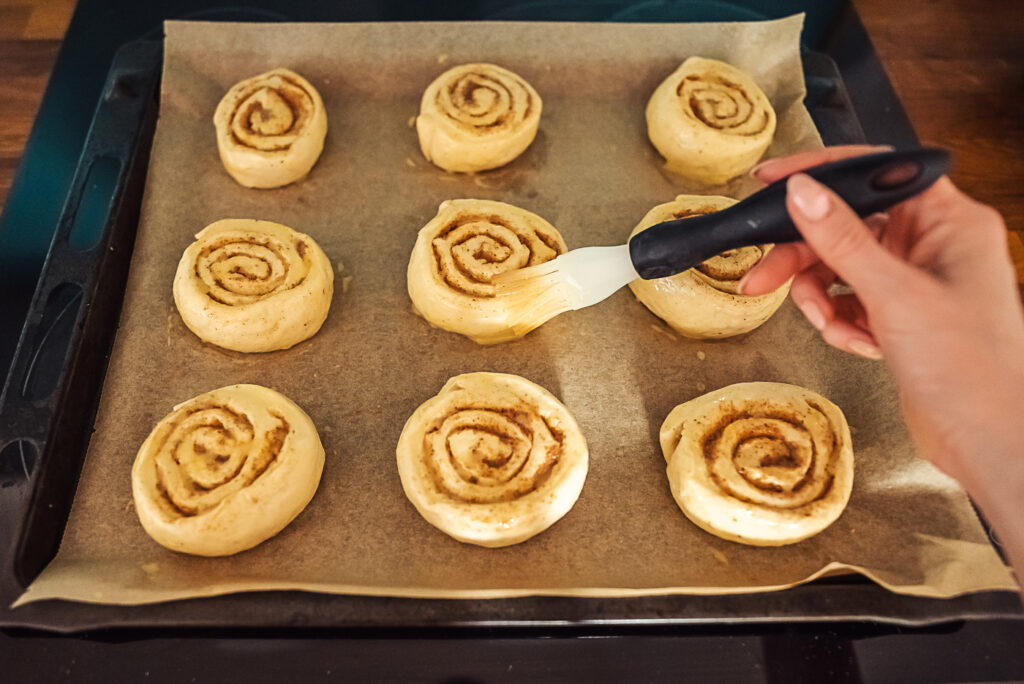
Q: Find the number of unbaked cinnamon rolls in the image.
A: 9